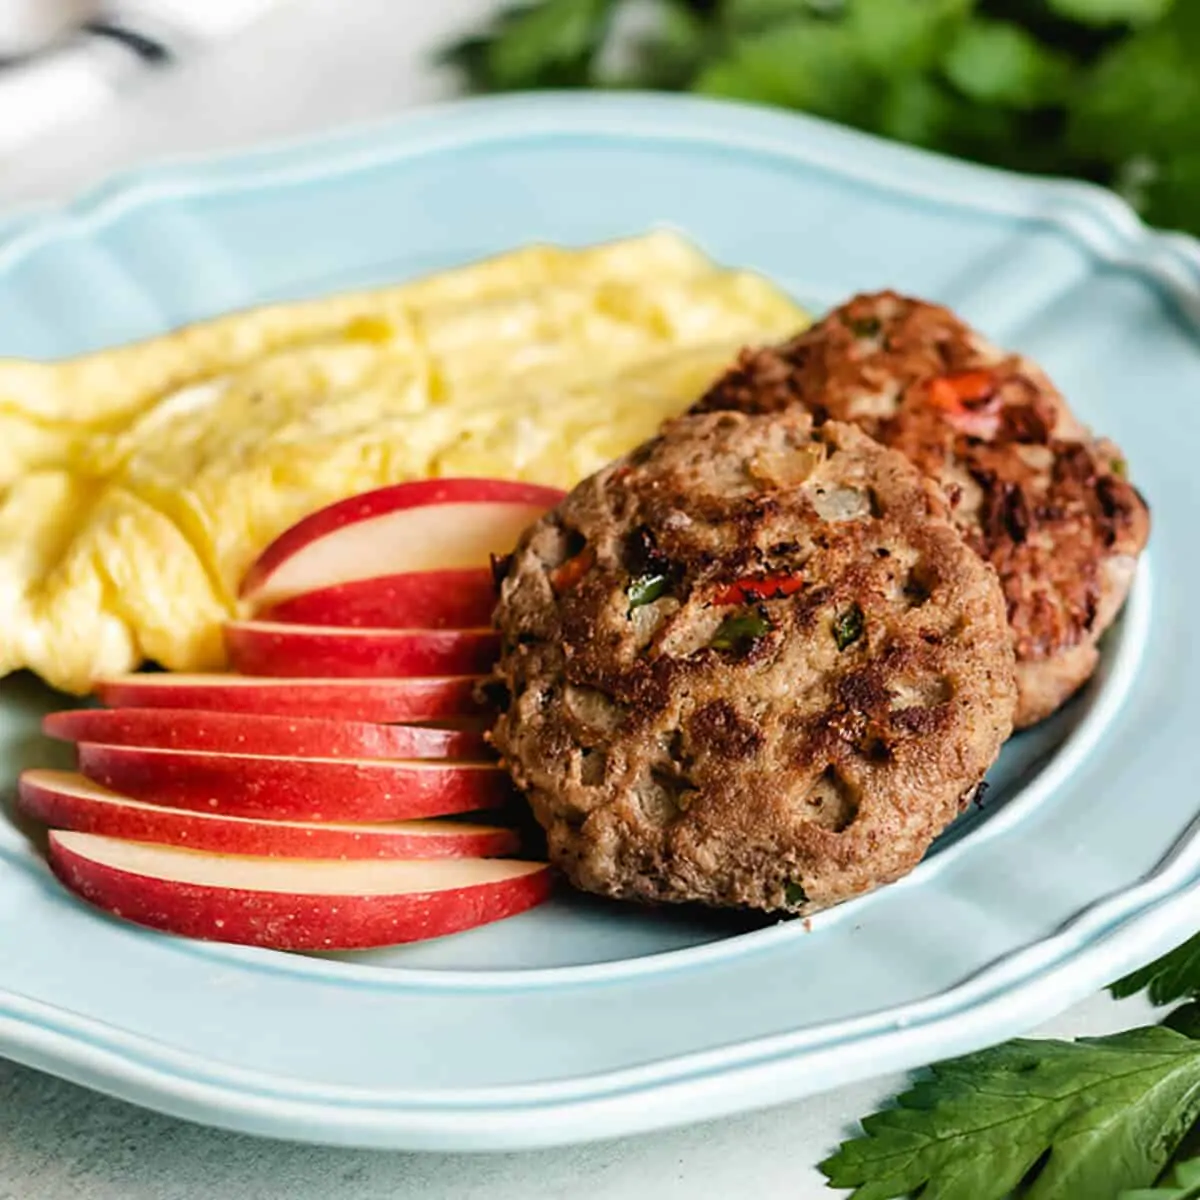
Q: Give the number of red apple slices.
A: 8